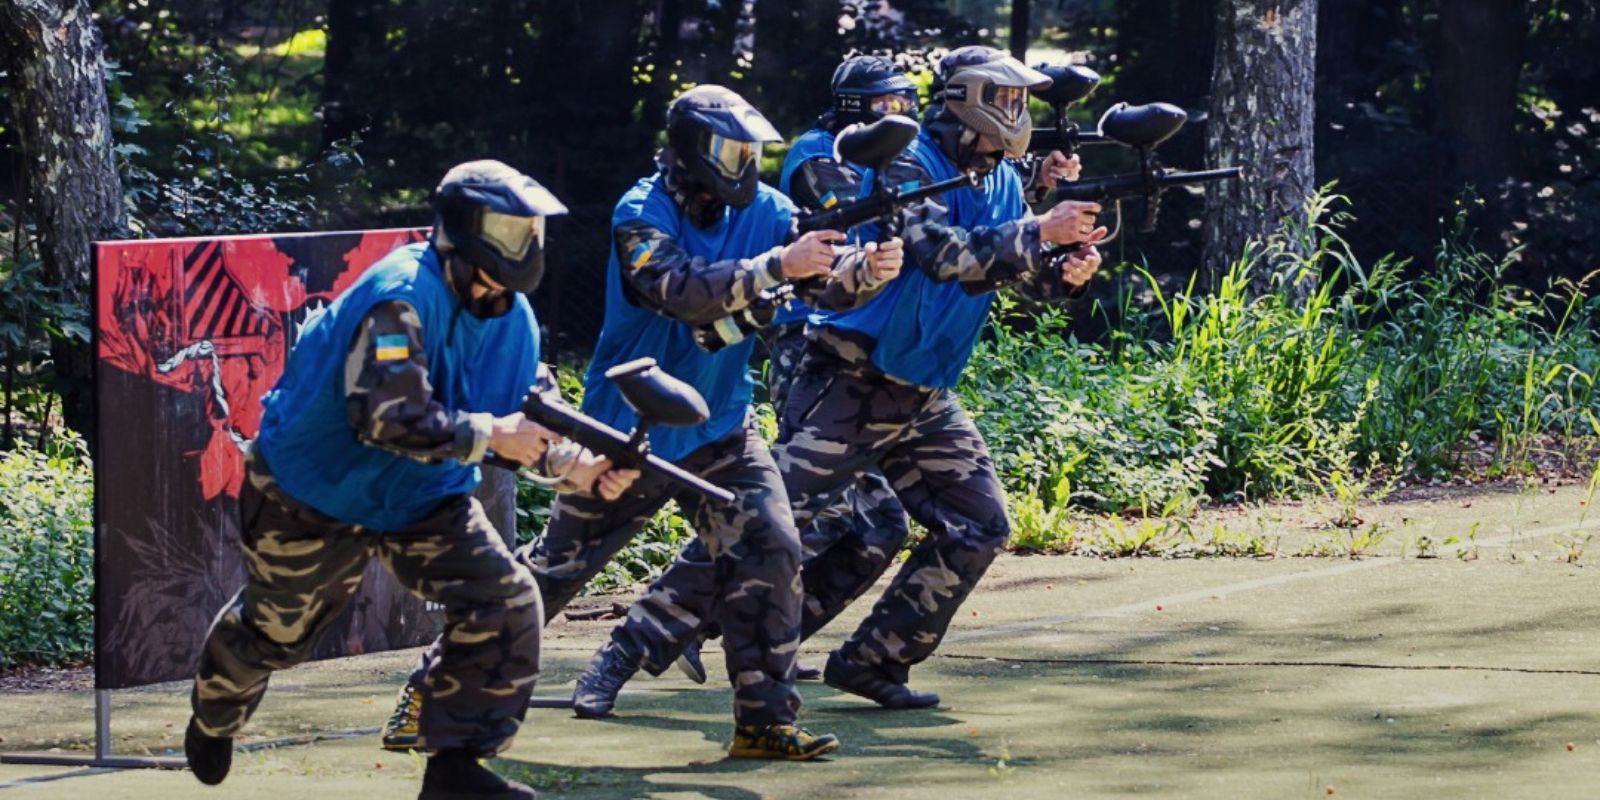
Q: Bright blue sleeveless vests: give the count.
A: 4